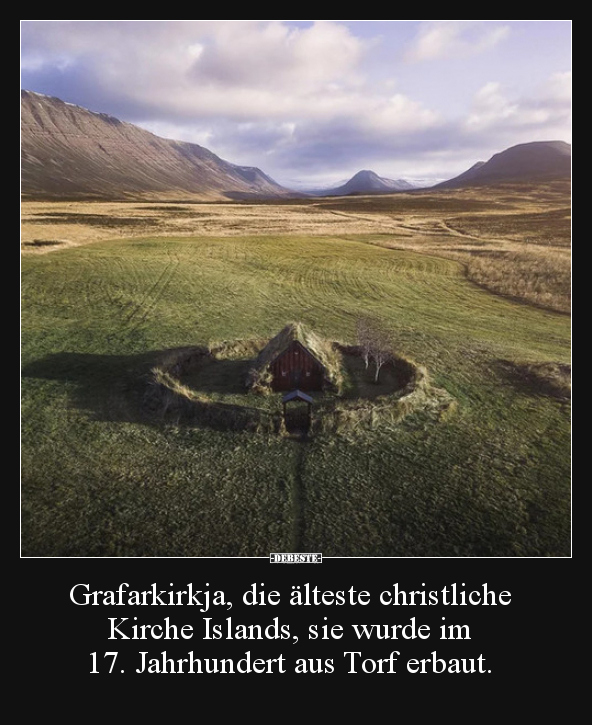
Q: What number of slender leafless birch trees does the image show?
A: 2